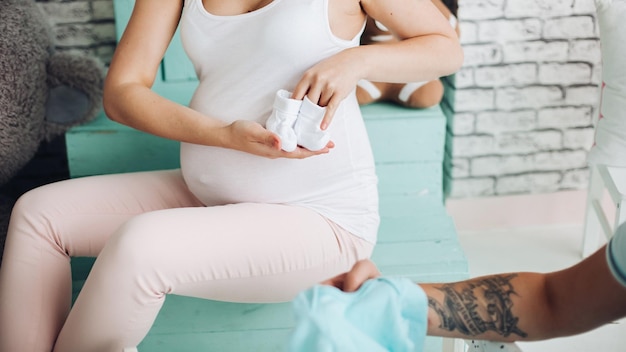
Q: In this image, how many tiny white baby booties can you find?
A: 2